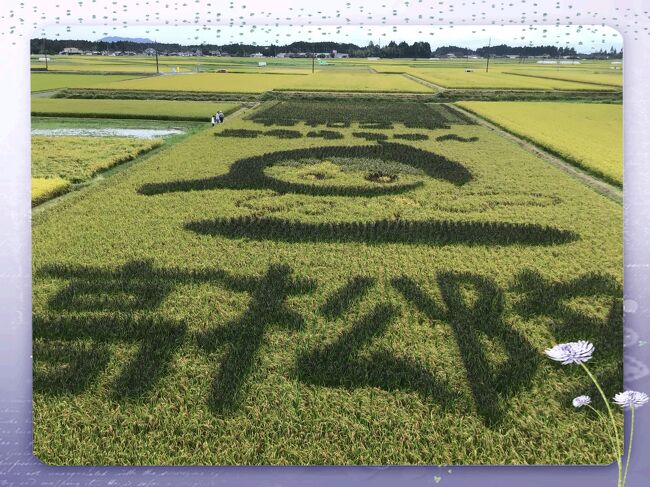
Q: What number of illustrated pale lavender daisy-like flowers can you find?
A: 3